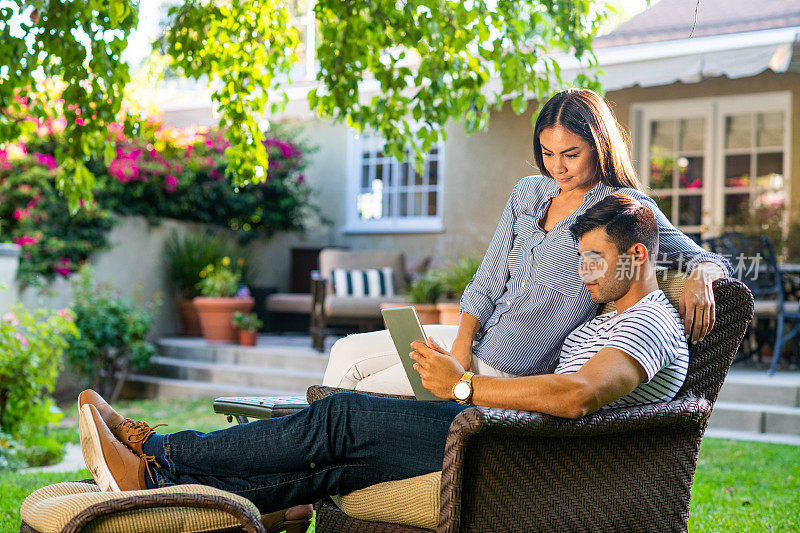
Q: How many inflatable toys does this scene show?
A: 0